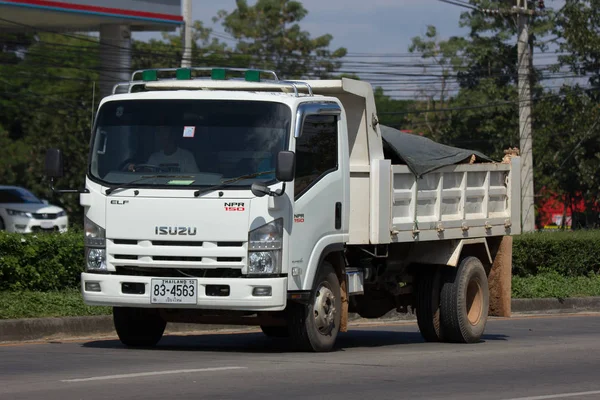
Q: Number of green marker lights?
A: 4